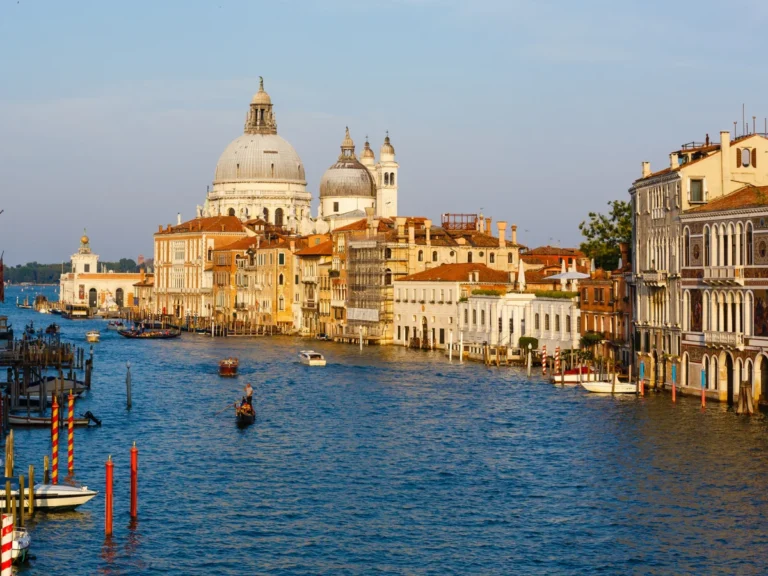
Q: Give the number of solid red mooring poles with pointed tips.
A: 2